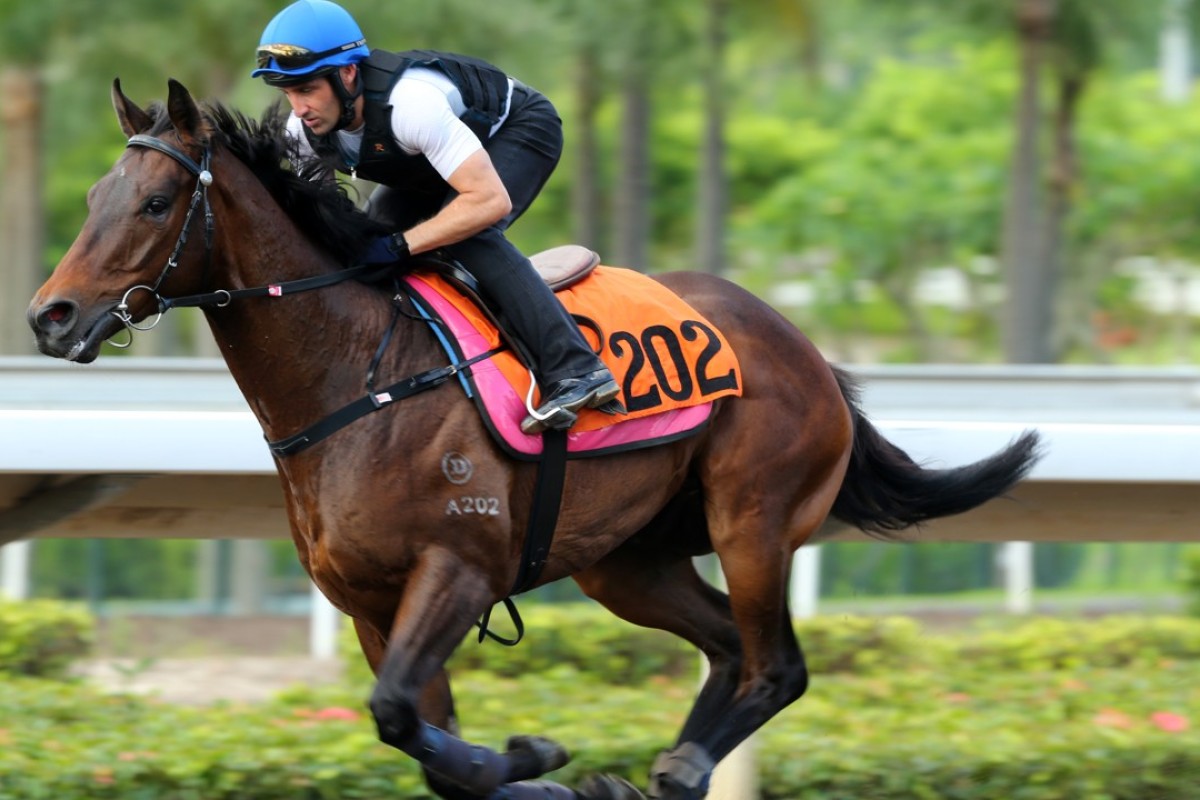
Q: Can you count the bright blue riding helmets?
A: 1